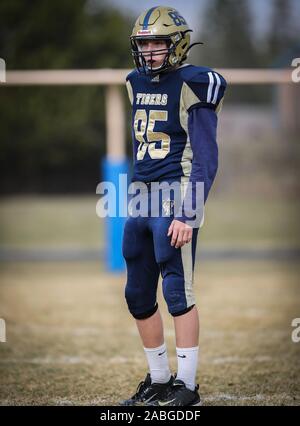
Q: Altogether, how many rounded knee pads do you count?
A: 2